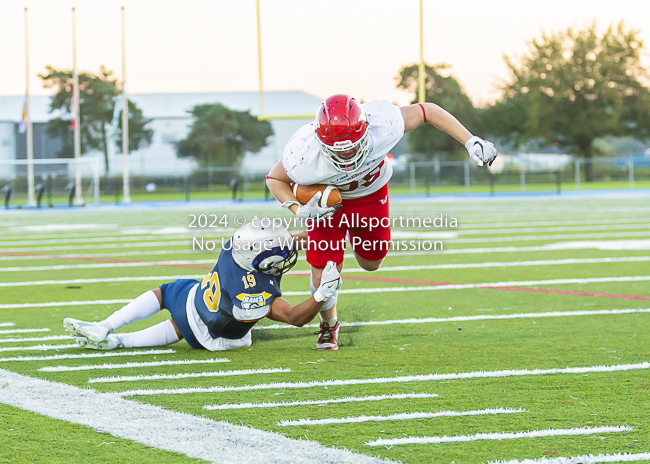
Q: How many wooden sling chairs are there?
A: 0